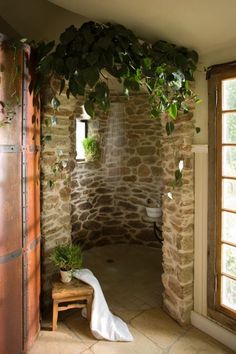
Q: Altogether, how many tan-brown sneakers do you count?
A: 0